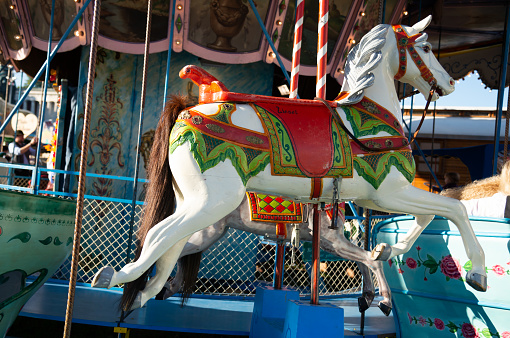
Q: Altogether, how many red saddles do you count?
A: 1